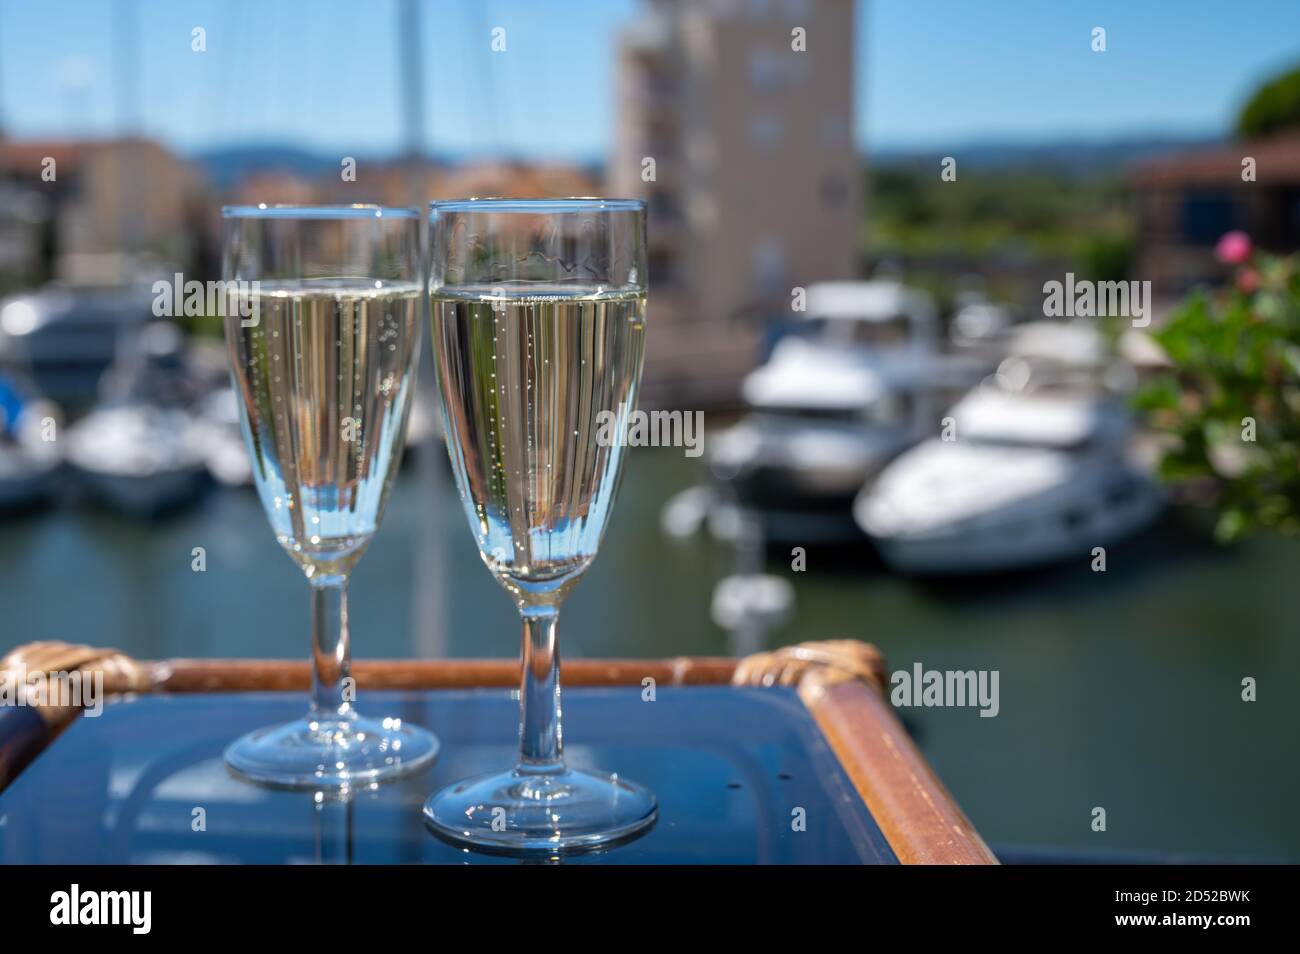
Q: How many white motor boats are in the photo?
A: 2